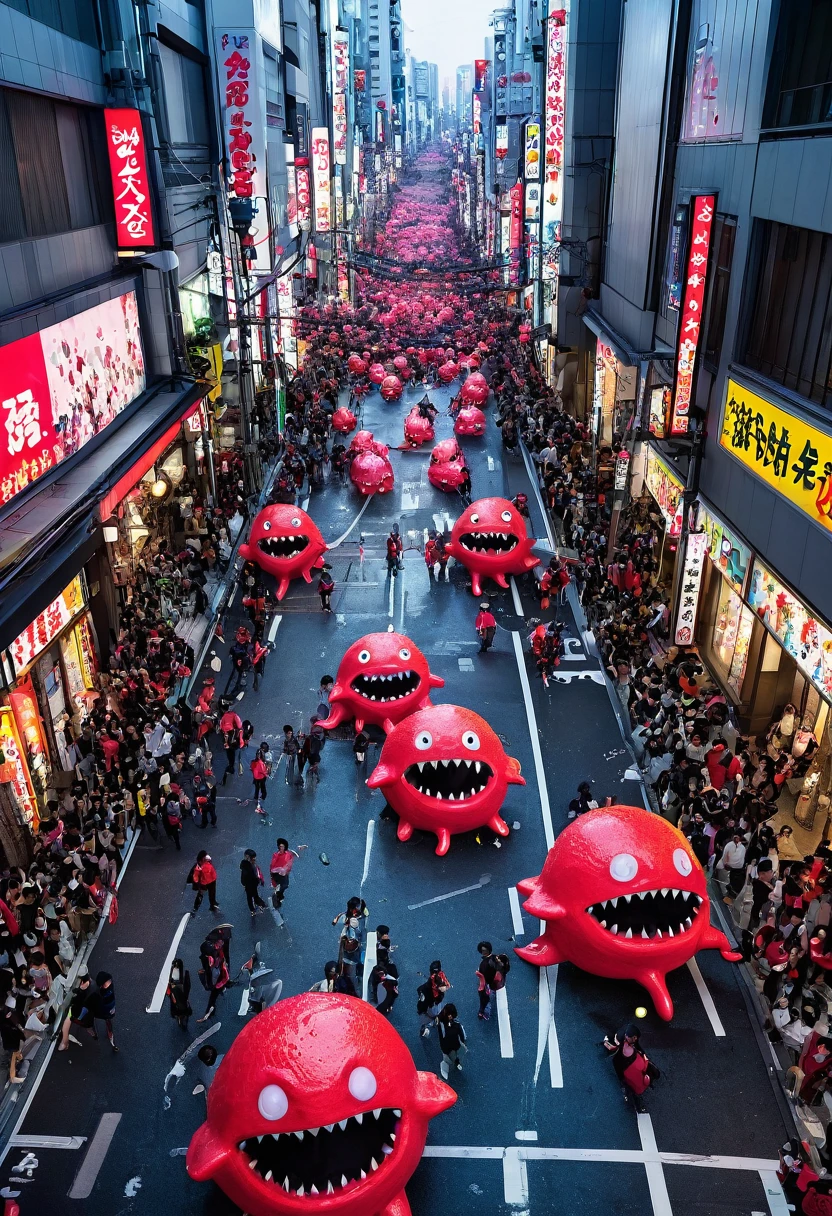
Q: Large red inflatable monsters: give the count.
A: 6